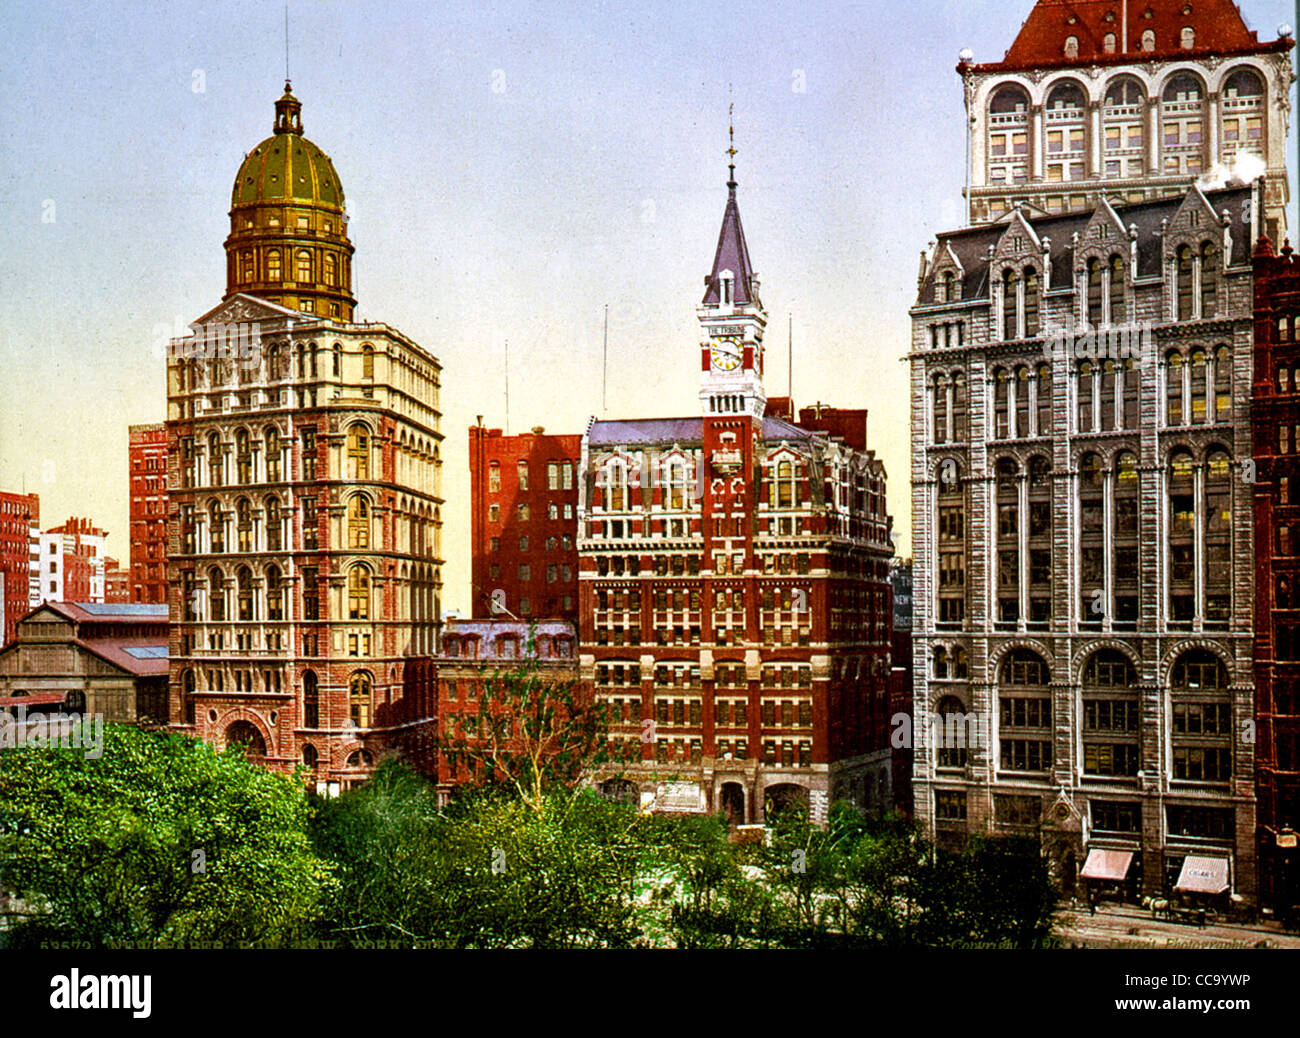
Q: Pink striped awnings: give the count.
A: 2